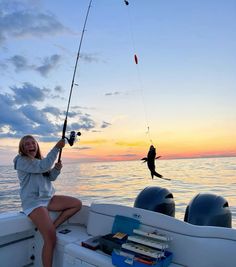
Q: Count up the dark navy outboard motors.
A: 2